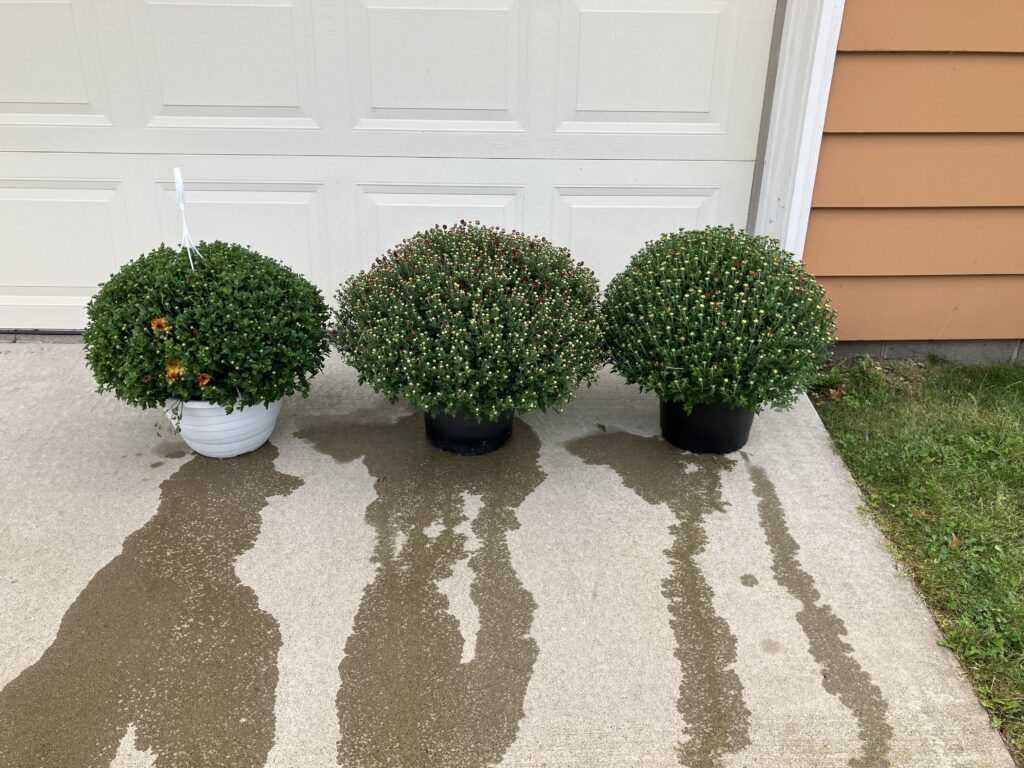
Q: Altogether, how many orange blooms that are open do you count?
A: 3